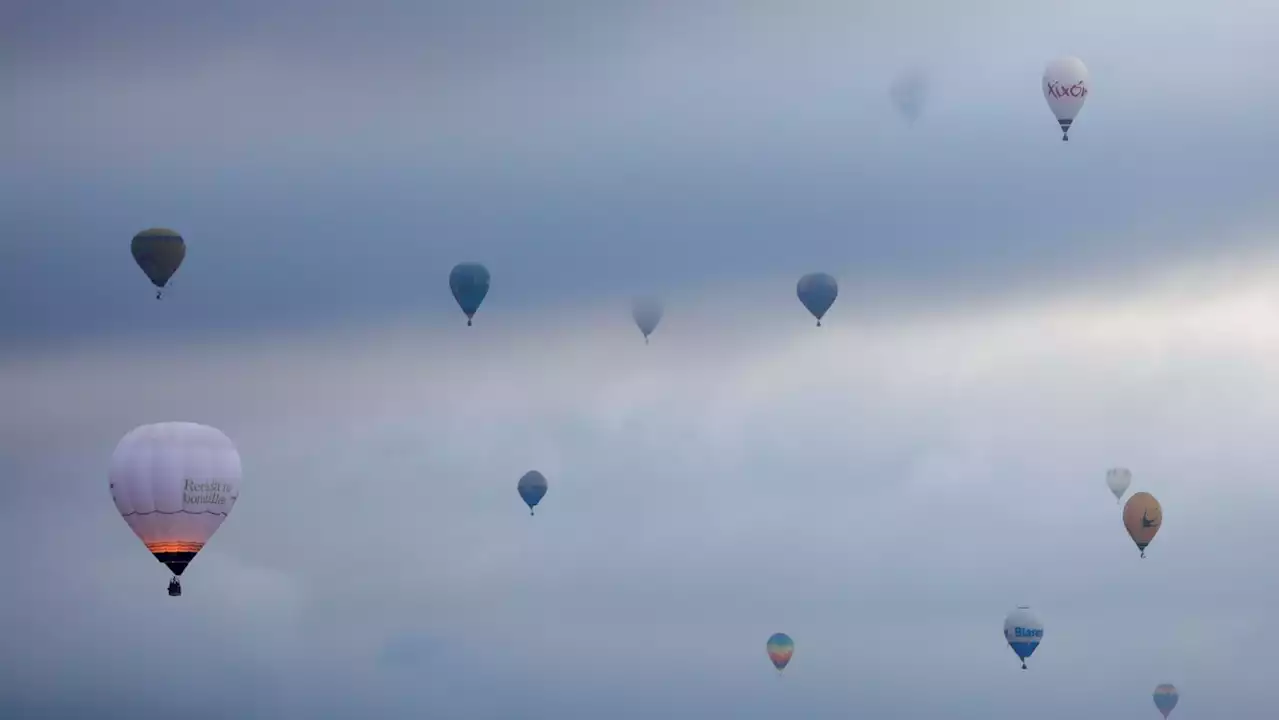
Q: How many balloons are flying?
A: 13